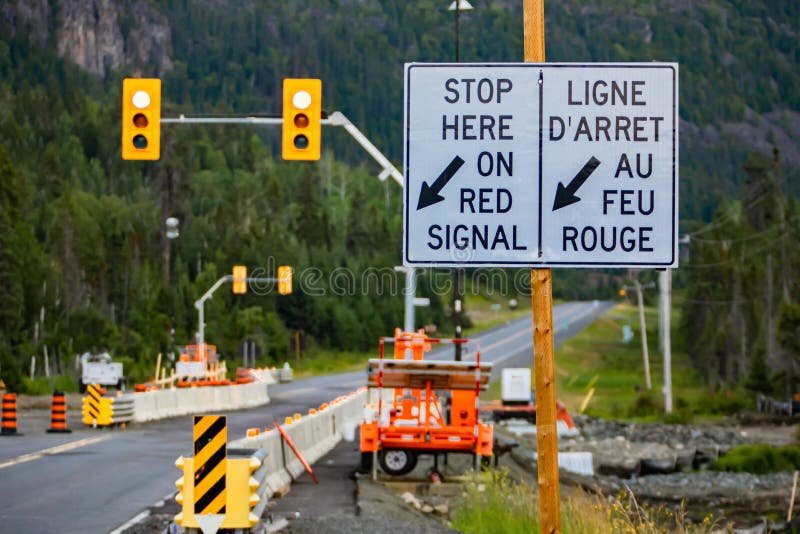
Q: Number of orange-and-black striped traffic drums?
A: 2